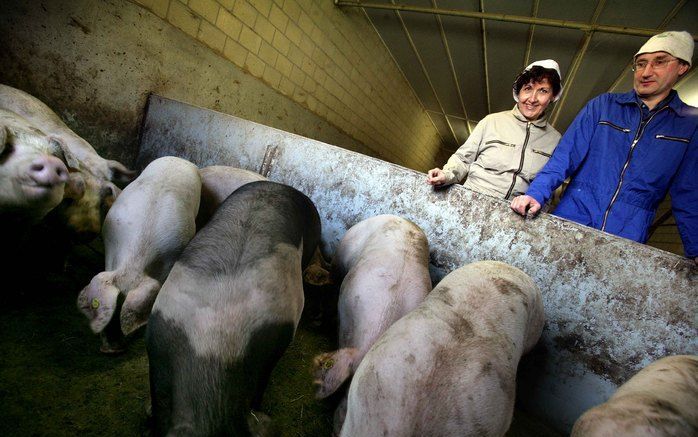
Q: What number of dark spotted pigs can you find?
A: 1